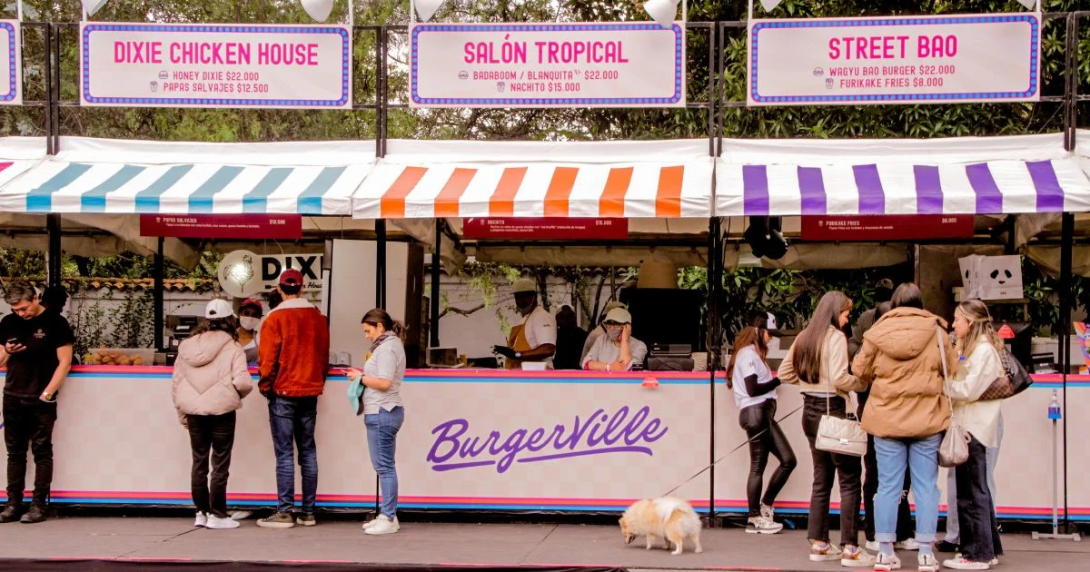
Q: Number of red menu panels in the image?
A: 3